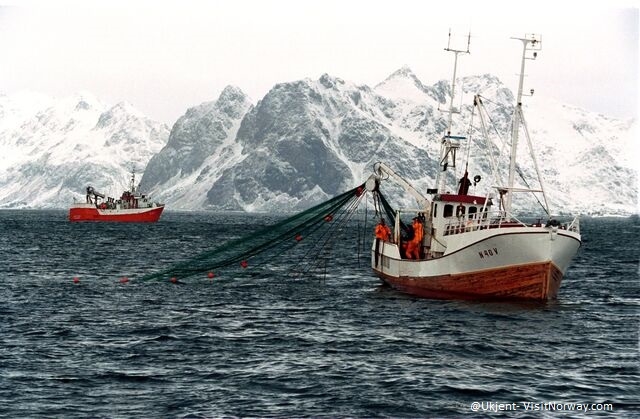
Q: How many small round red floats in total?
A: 8